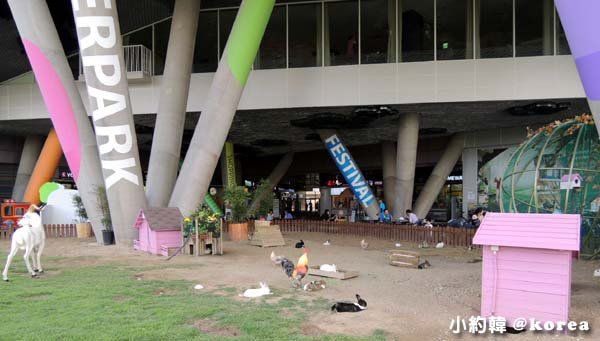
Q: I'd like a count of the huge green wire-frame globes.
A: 1